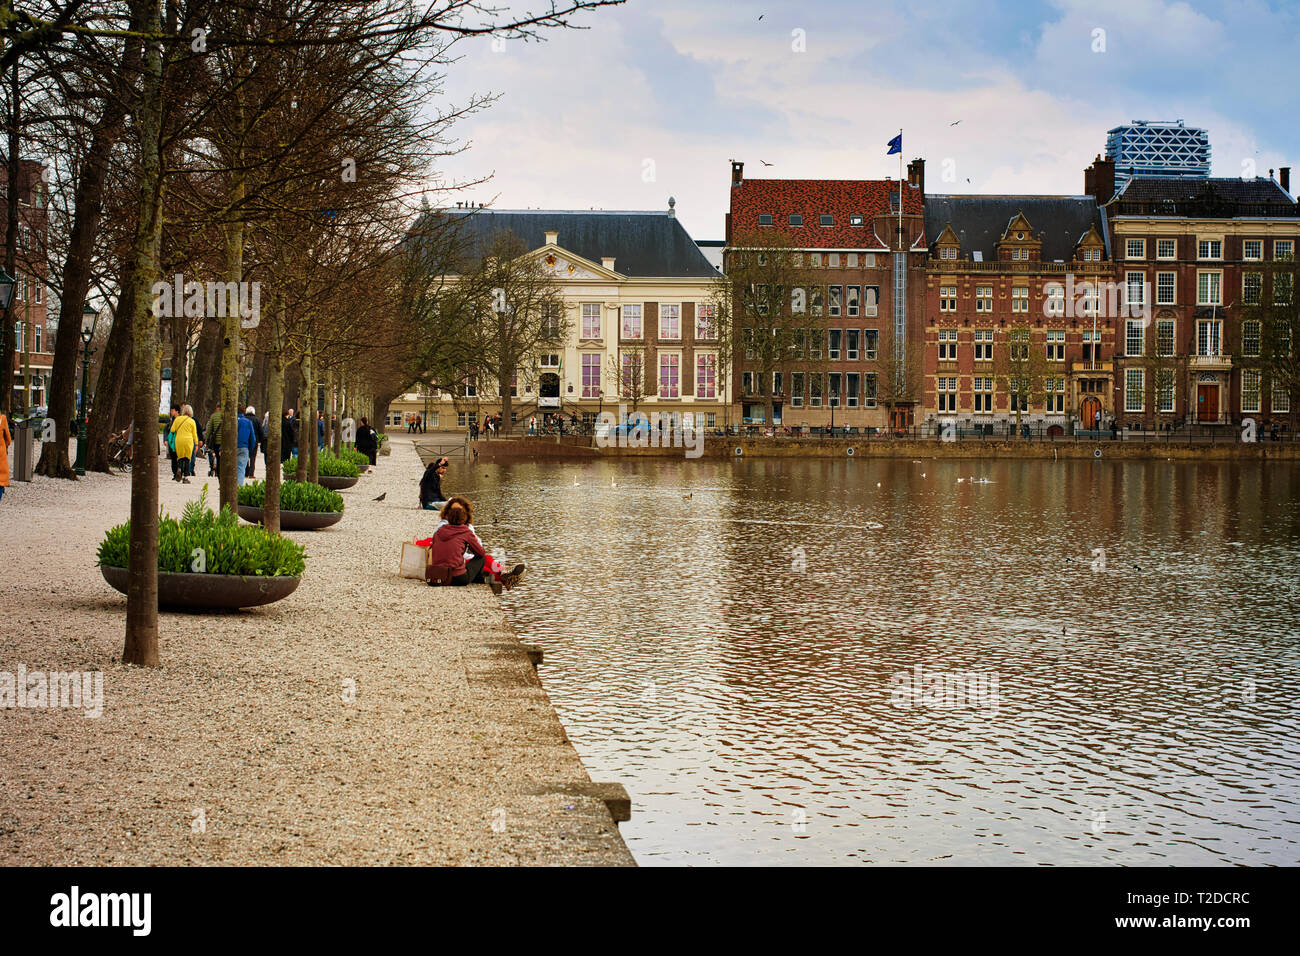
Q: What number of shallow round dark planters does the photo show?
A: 4